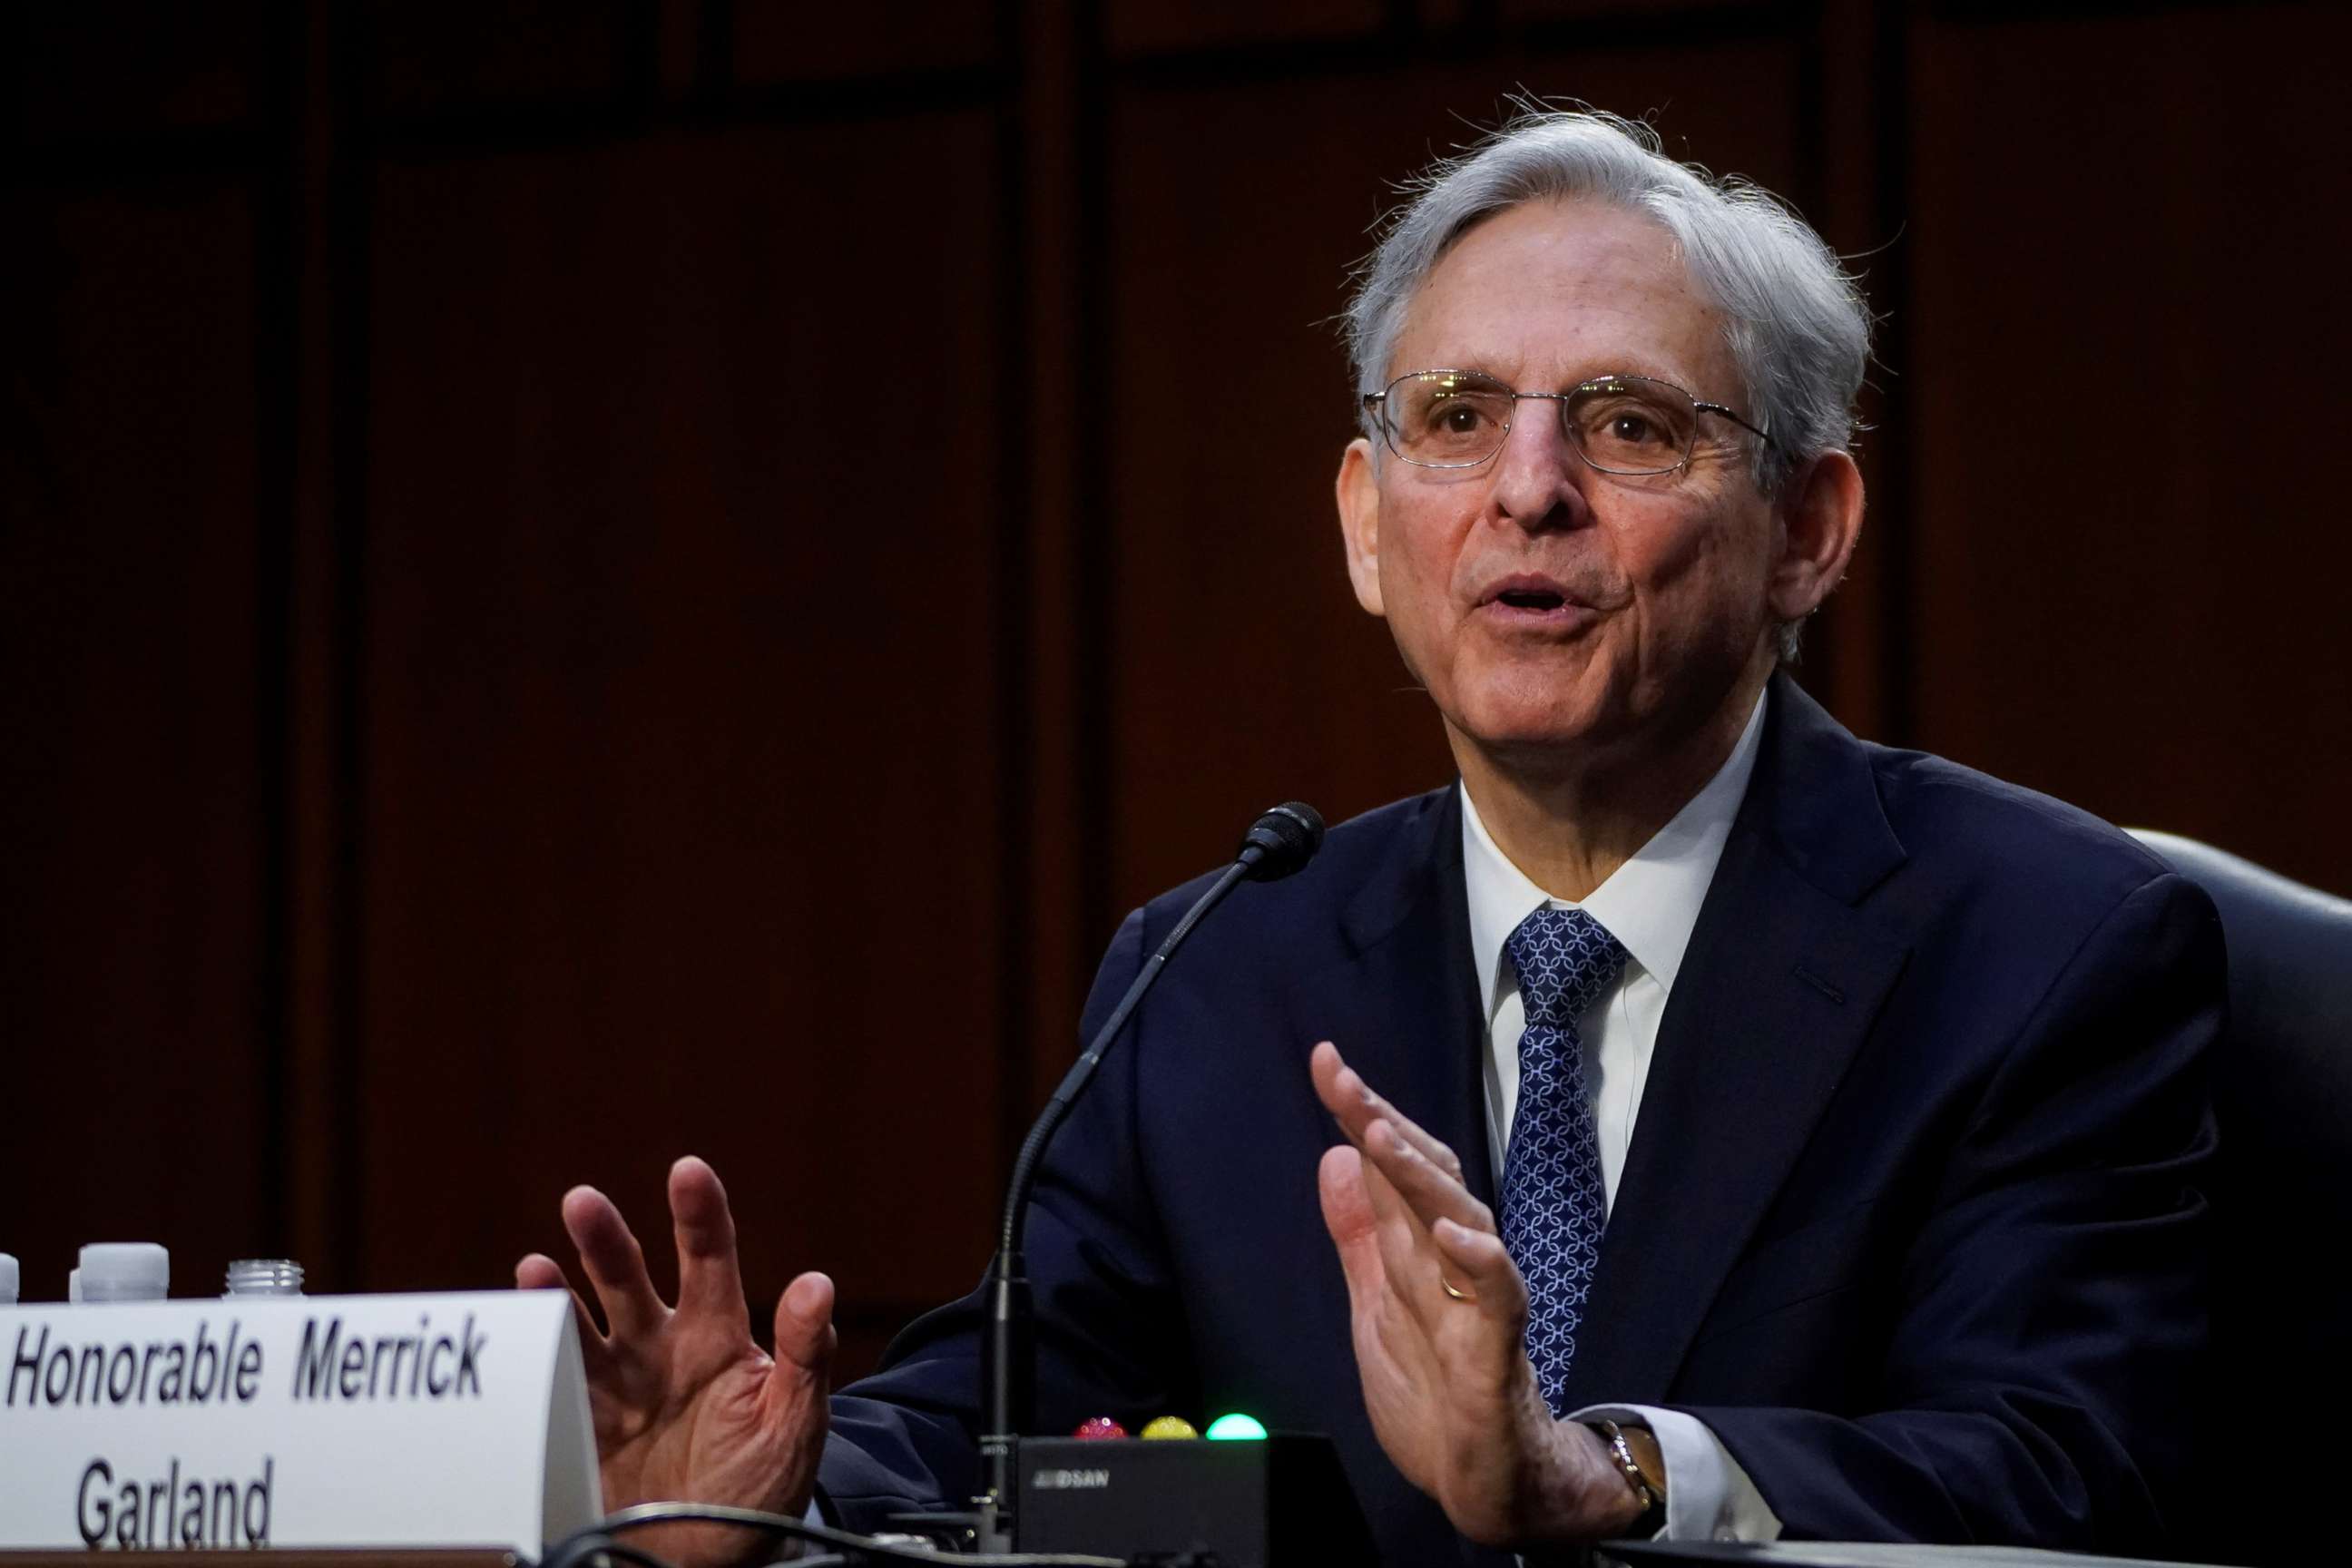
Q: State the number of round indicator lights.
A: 3